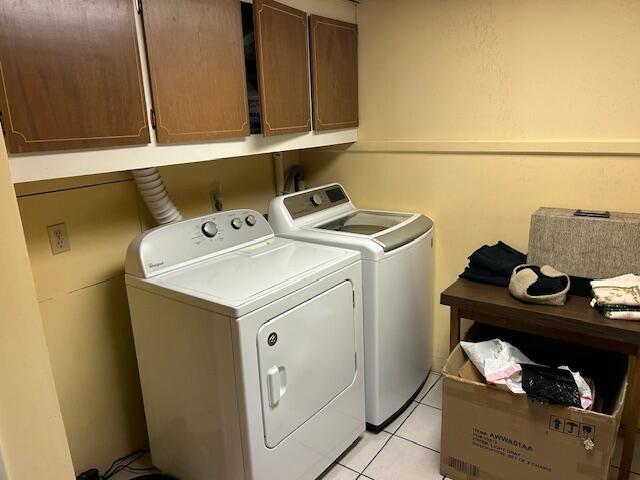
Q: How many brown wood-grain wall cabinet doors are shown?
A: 4